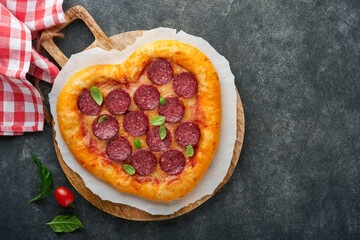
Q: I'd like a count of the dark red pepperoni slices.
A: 13